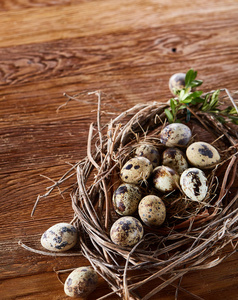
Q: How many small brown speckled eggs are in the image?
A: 13